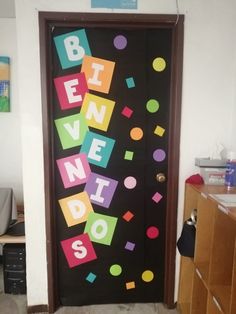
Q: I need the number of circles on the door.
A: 9